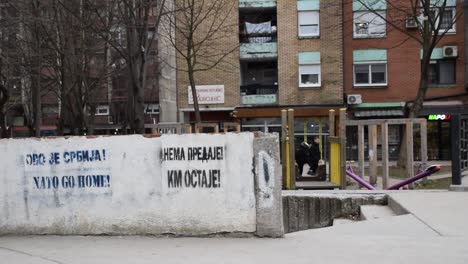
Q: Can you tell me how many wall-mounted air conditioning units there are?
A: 3